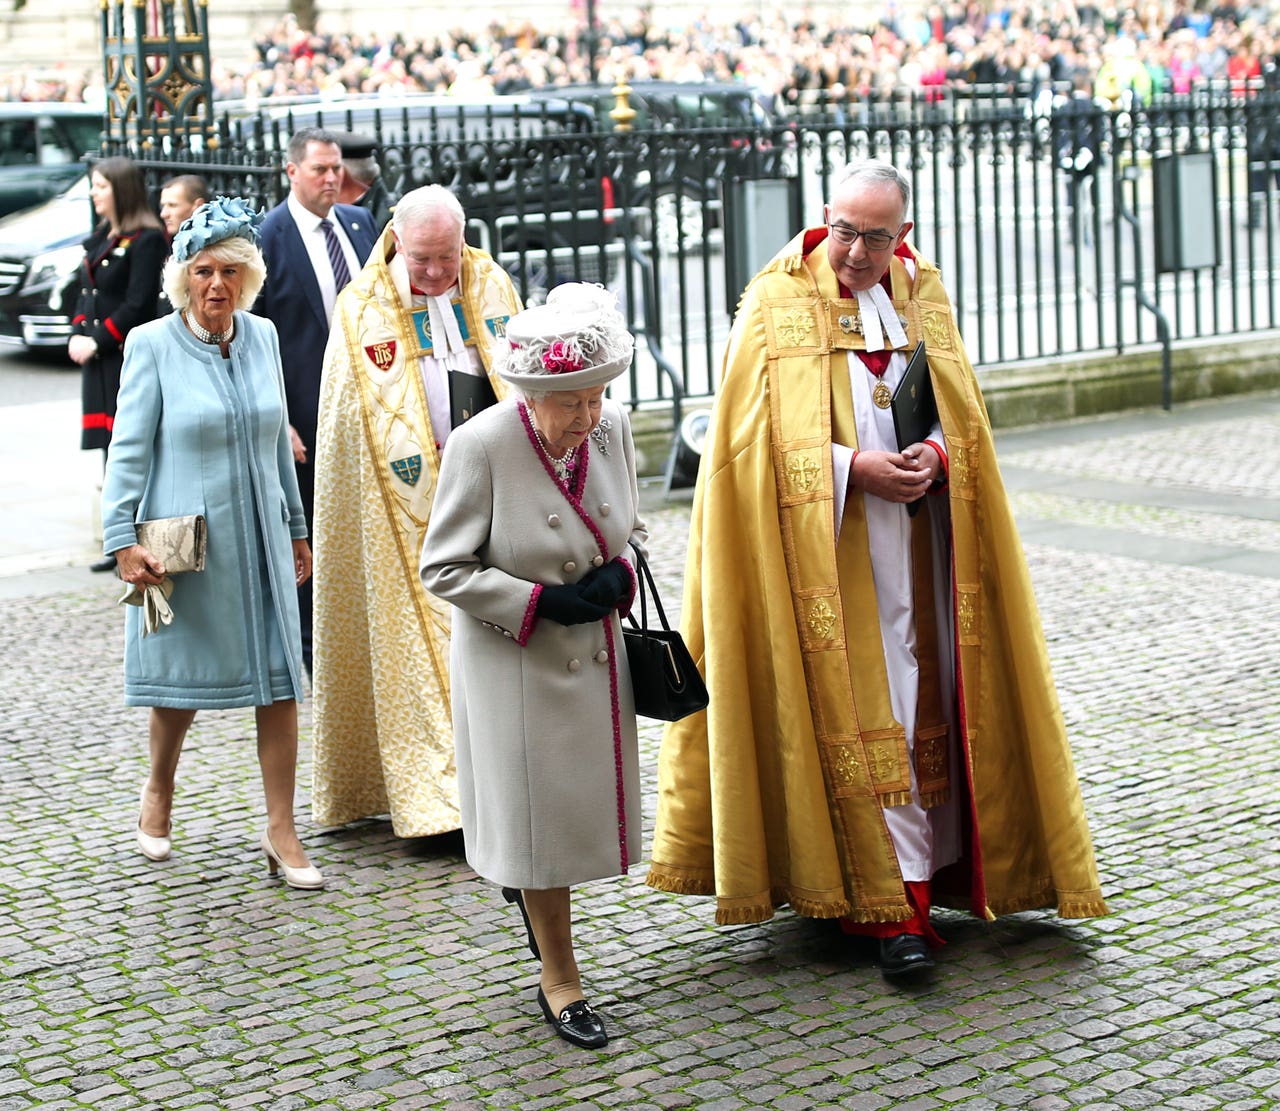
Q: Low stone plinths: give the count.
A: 1